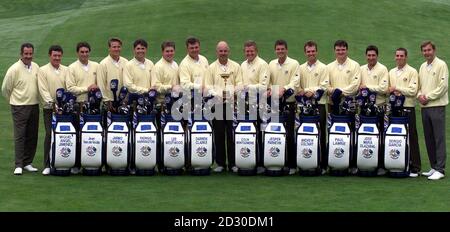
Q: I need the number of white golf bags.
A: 12